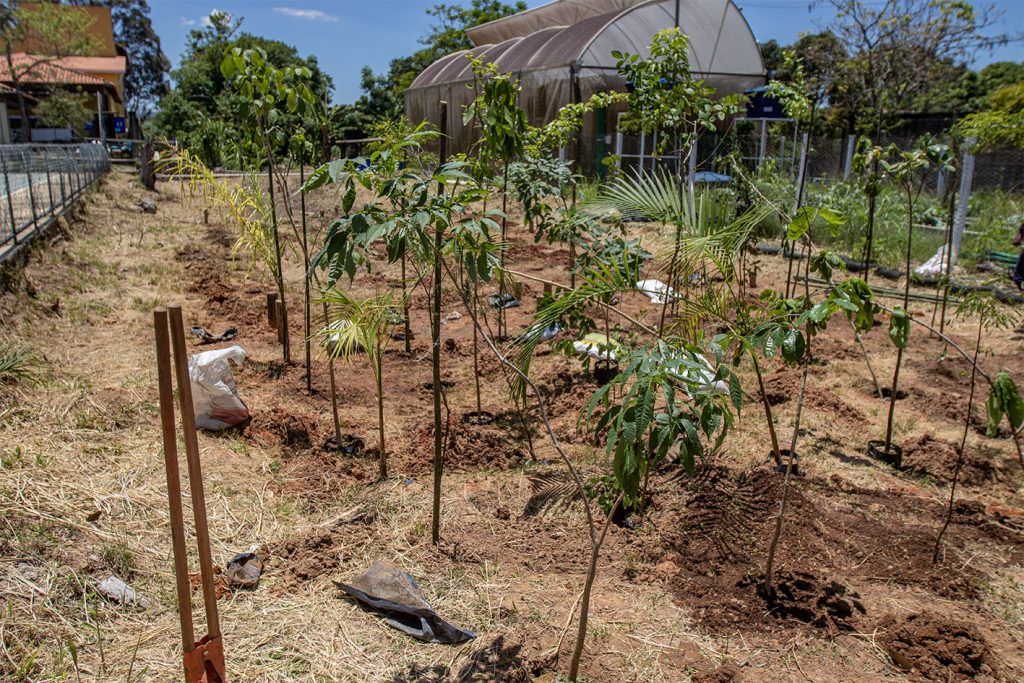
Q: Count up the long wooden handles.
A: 2